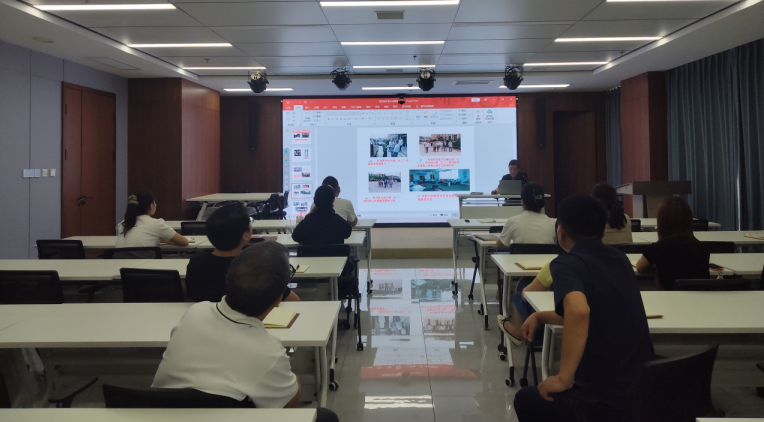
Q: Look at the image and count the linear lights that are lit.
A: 12